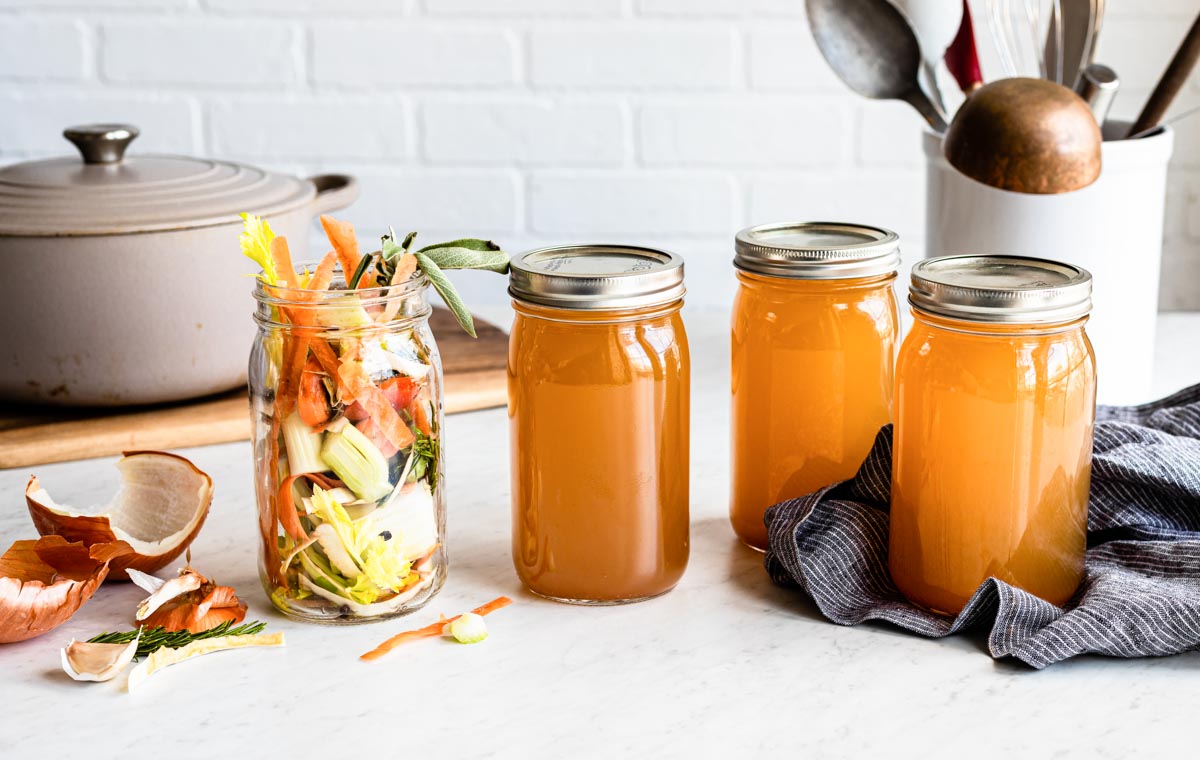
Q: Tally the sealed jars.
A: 3